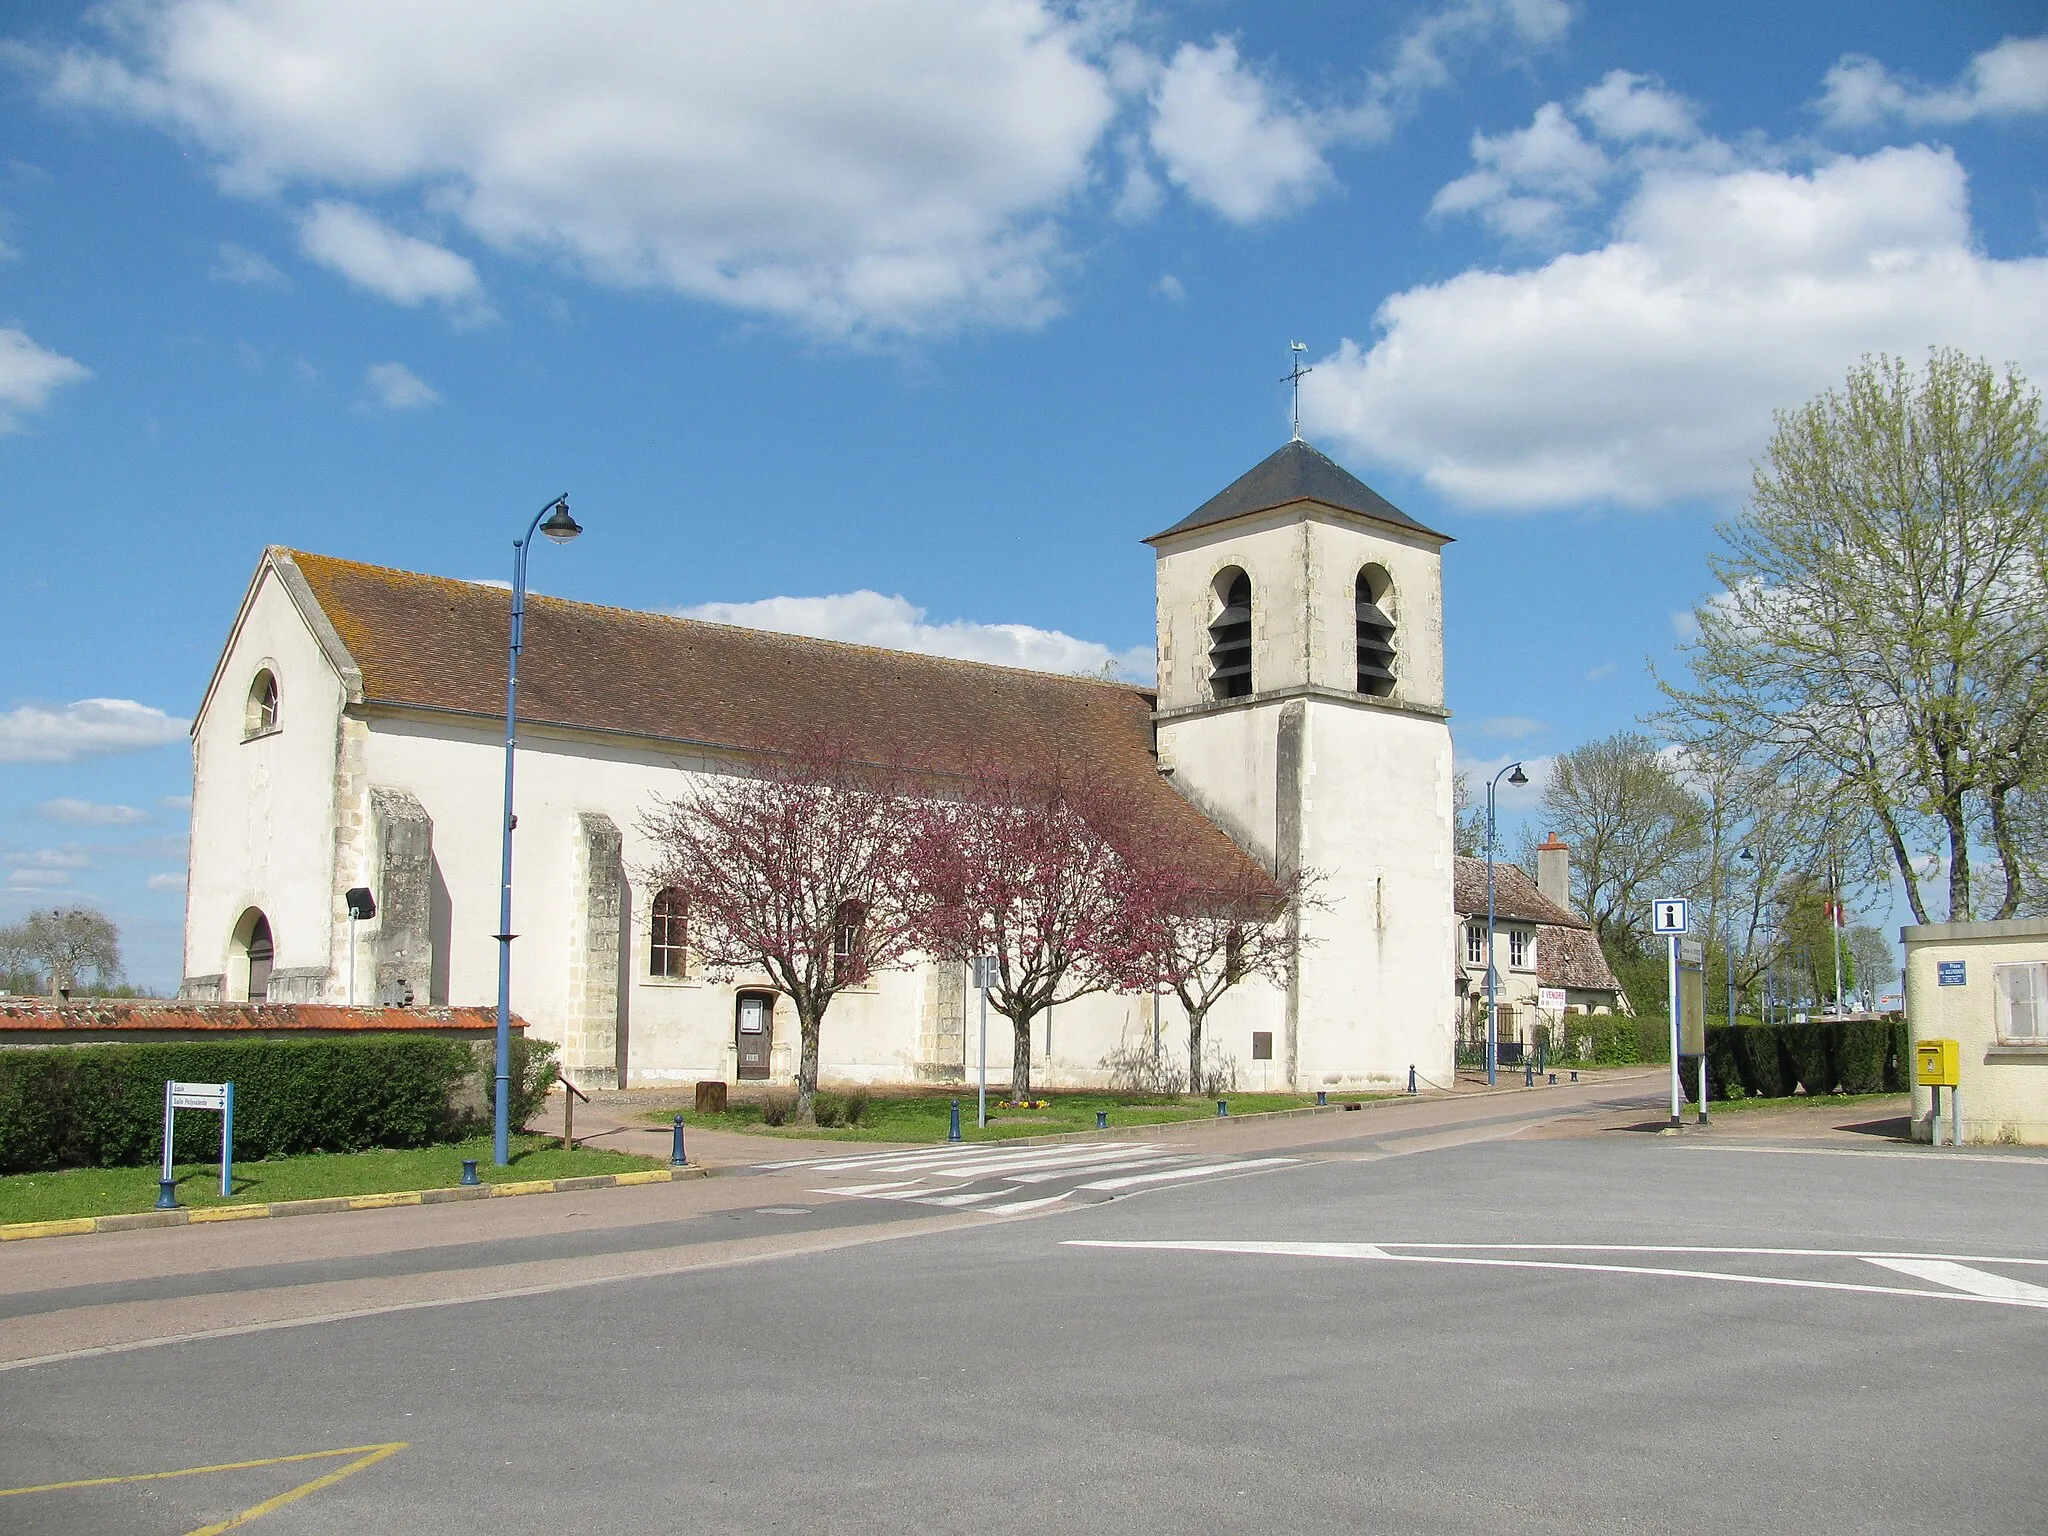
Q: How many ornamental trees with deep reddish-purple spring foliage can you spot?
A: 3